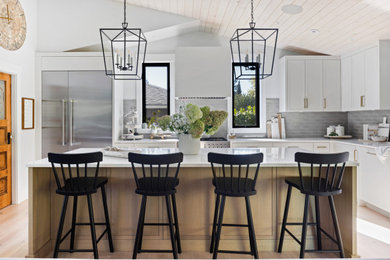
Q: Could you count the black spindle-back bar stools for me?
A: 4